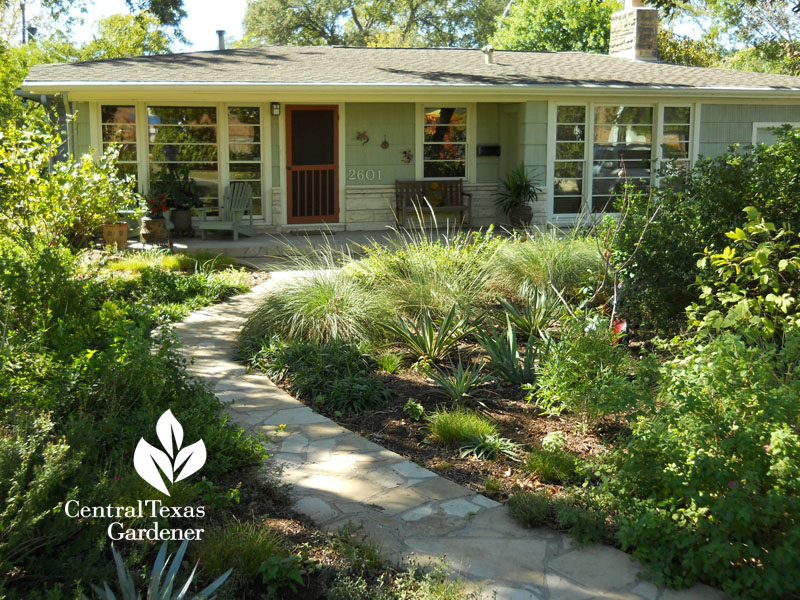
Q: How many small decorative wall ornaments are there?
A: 3